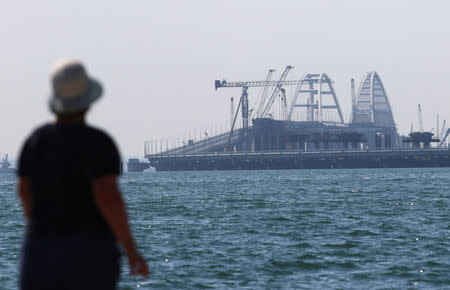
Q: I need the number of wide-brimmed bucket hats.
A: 1